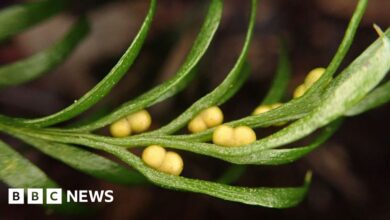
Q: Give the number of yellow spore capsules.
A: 12